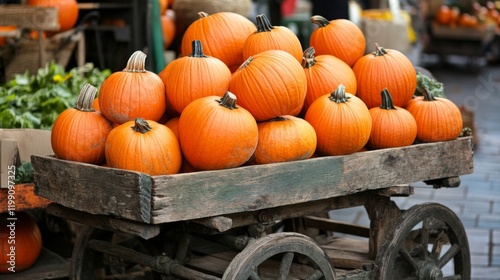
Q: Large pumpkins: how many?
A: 15